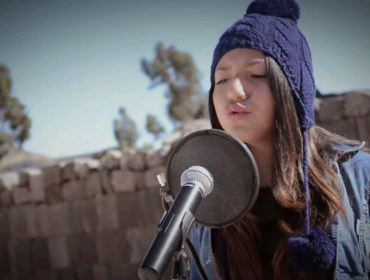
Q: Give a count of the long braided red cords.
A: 0